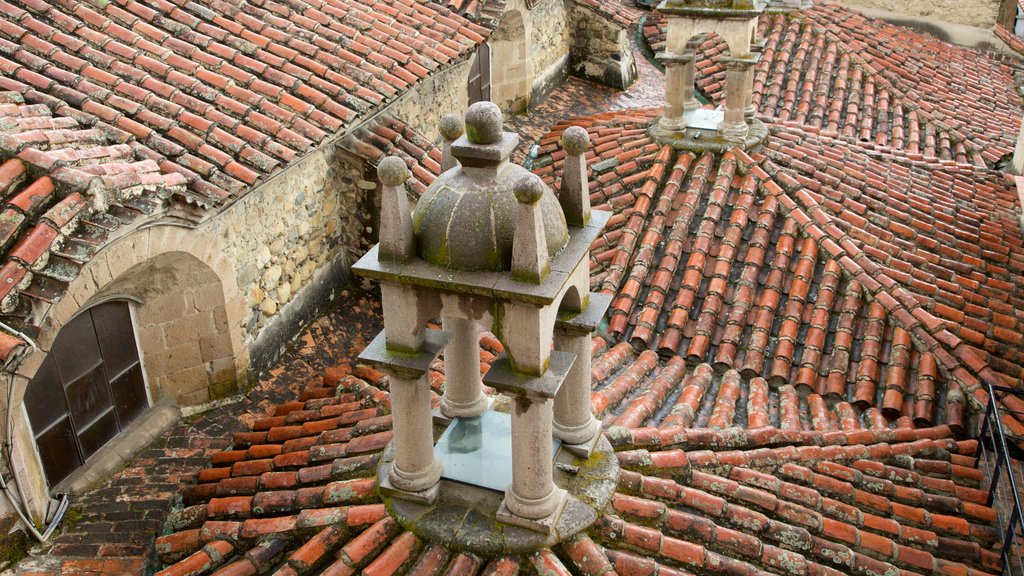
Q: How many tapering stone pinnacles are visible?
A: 4